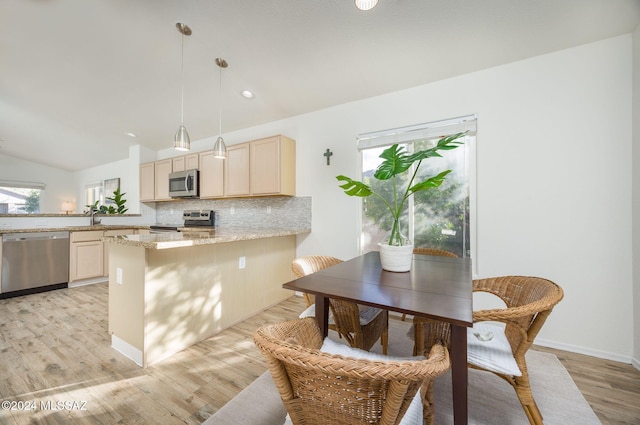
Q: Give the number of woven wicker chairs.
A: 4